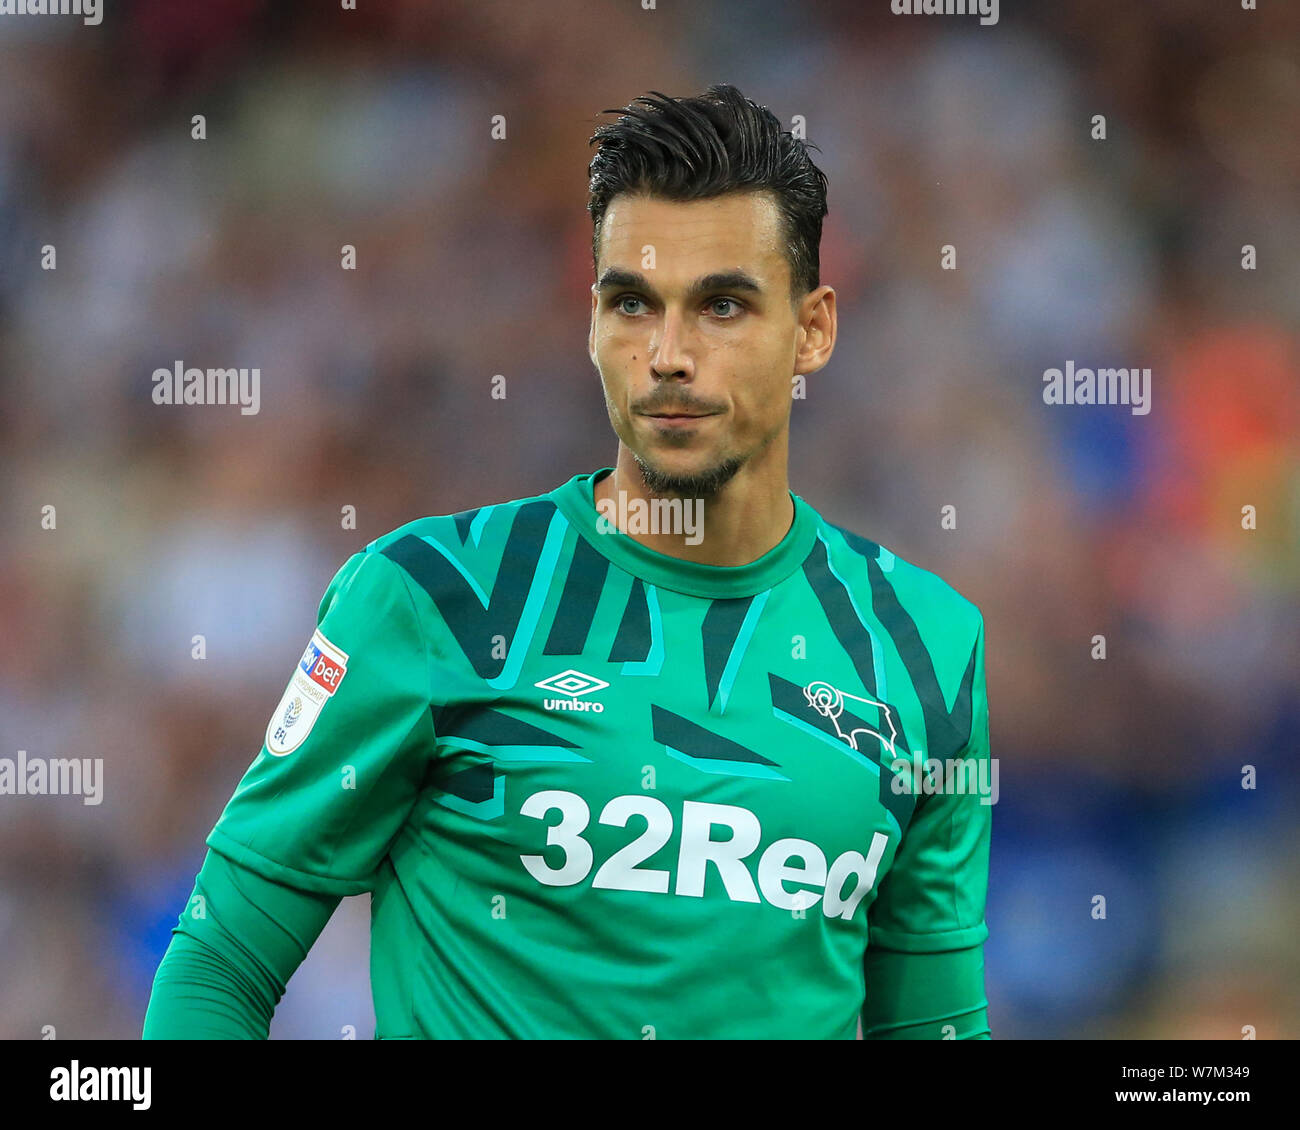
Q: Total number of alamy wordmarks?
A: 8